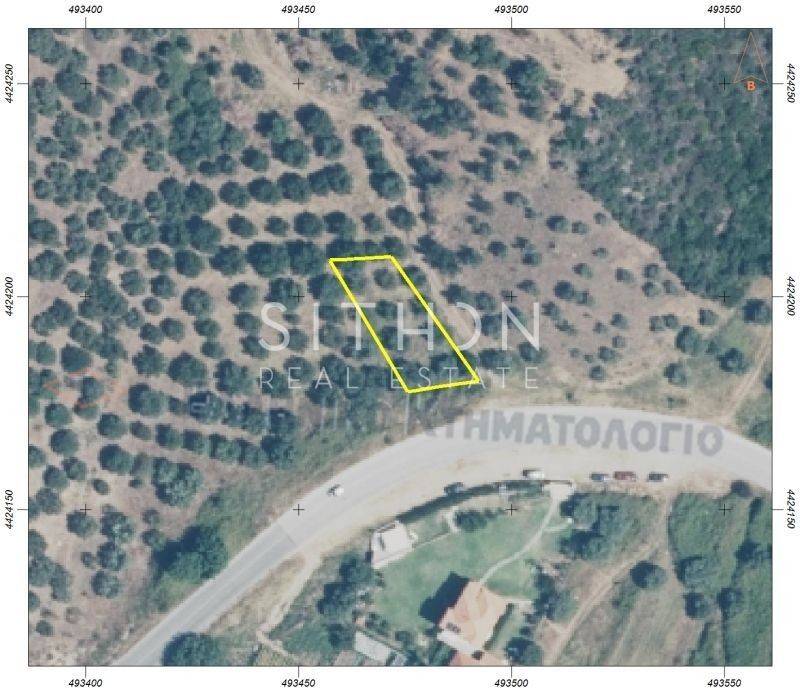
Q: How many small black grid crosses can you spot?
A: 12